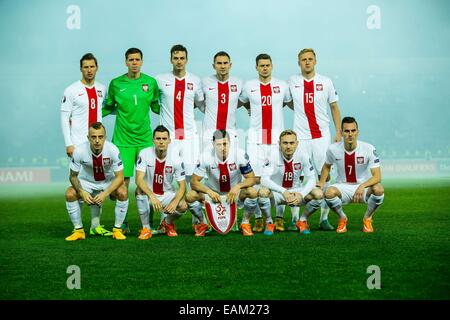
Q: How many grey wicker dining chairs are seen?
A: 0